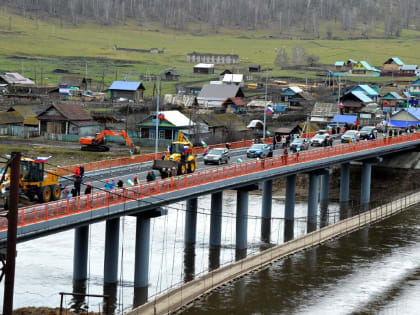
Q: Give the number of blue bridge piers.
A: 12